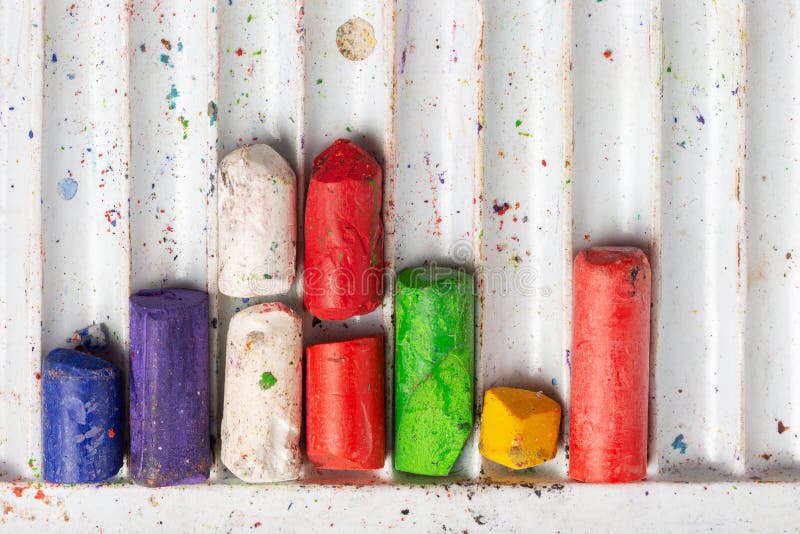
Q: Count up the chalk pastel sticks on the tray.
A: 9